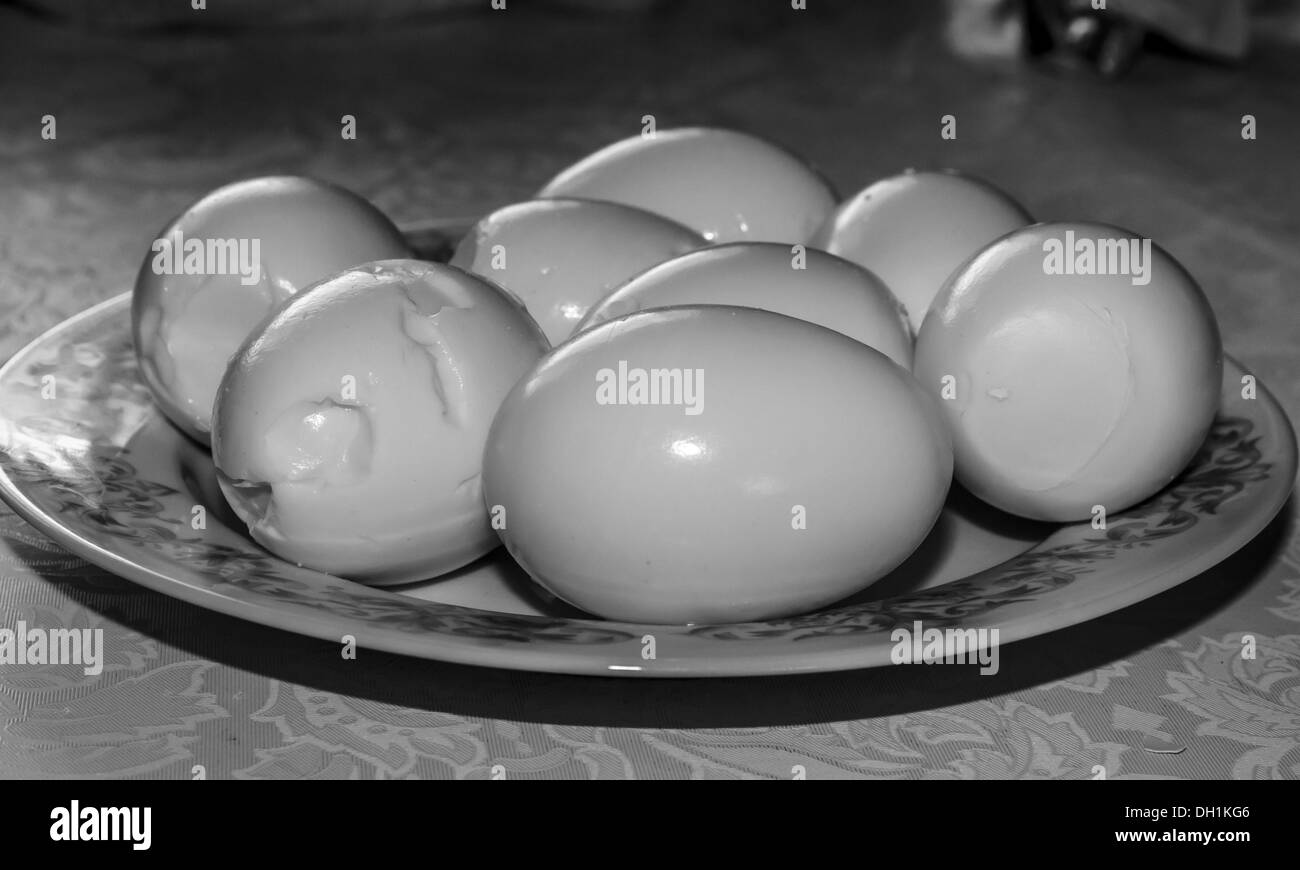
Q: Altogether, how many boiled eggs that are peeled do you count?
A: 8